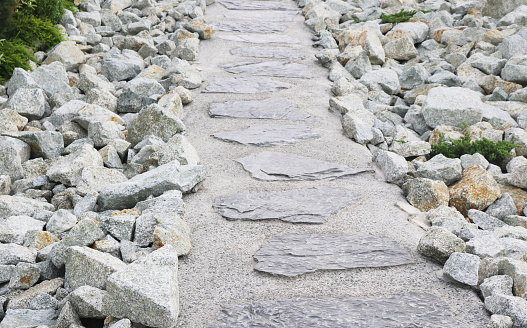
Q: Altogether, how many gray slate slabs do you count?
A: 13